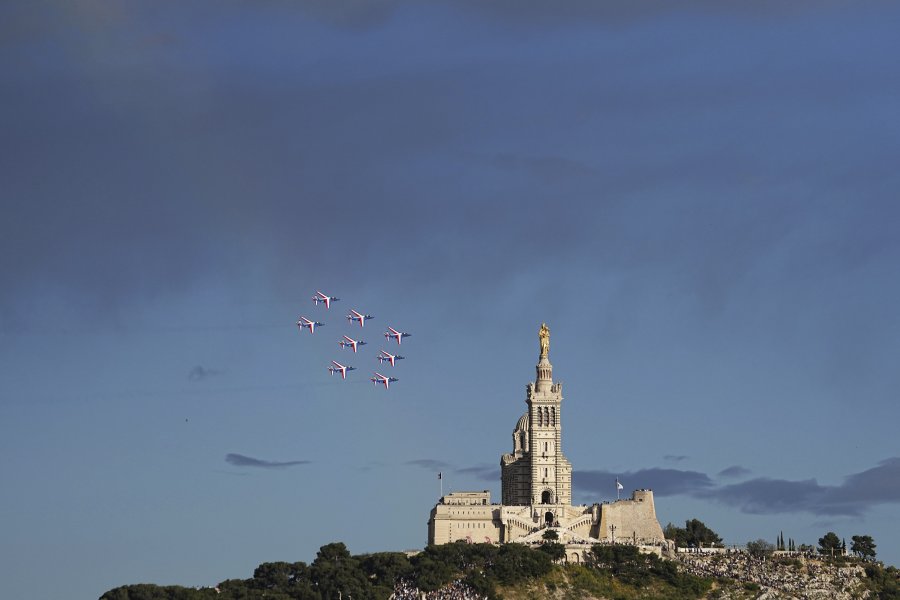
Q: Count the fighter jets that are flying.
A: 8